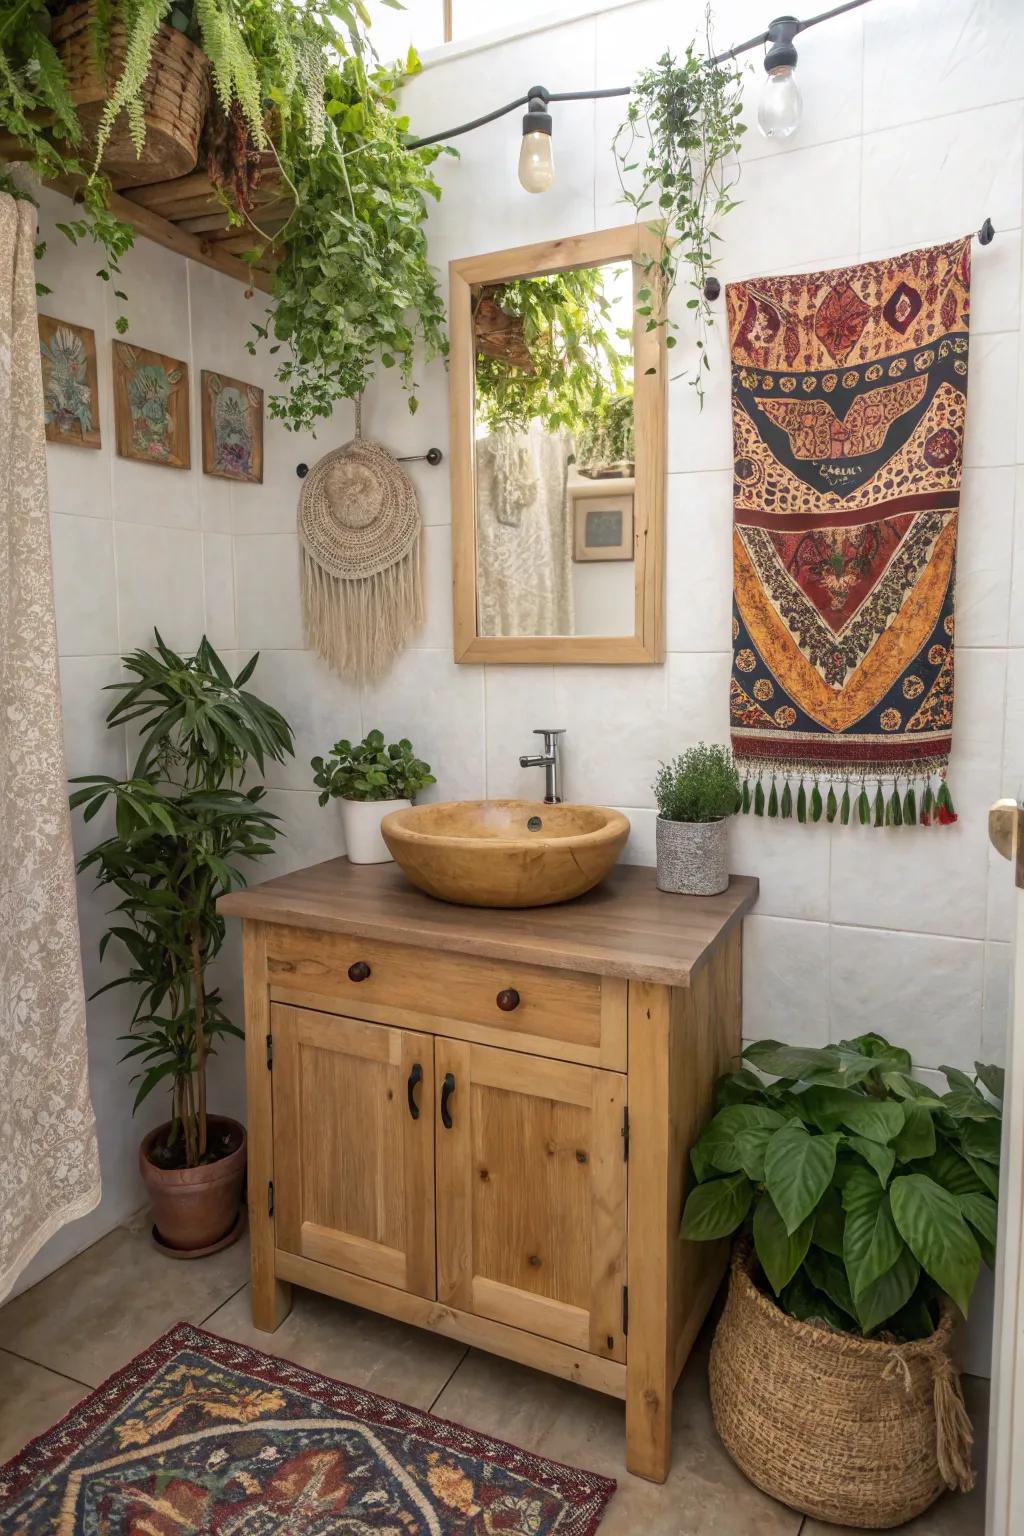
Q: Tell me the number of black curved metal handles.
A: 2